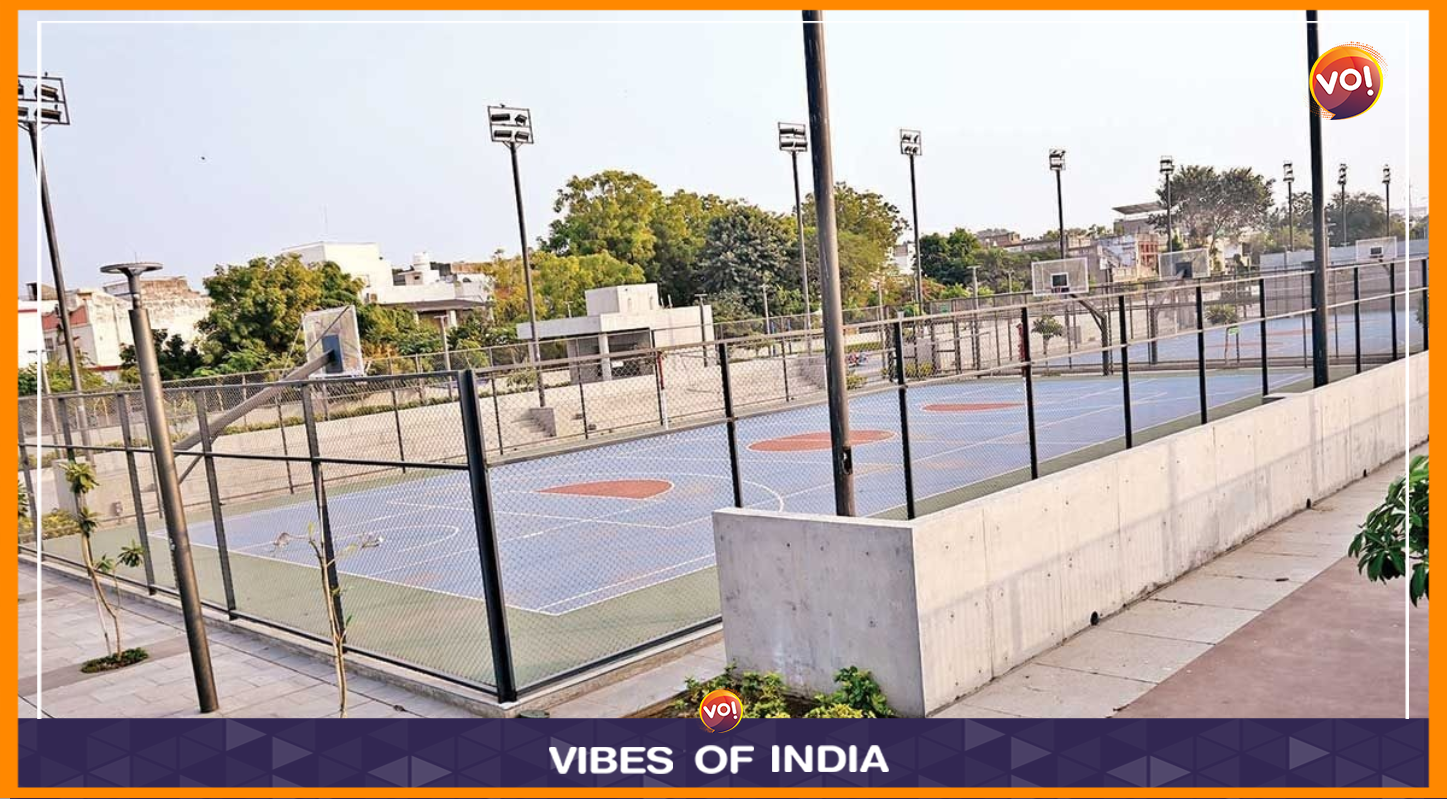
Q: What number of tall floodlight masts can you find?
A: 9